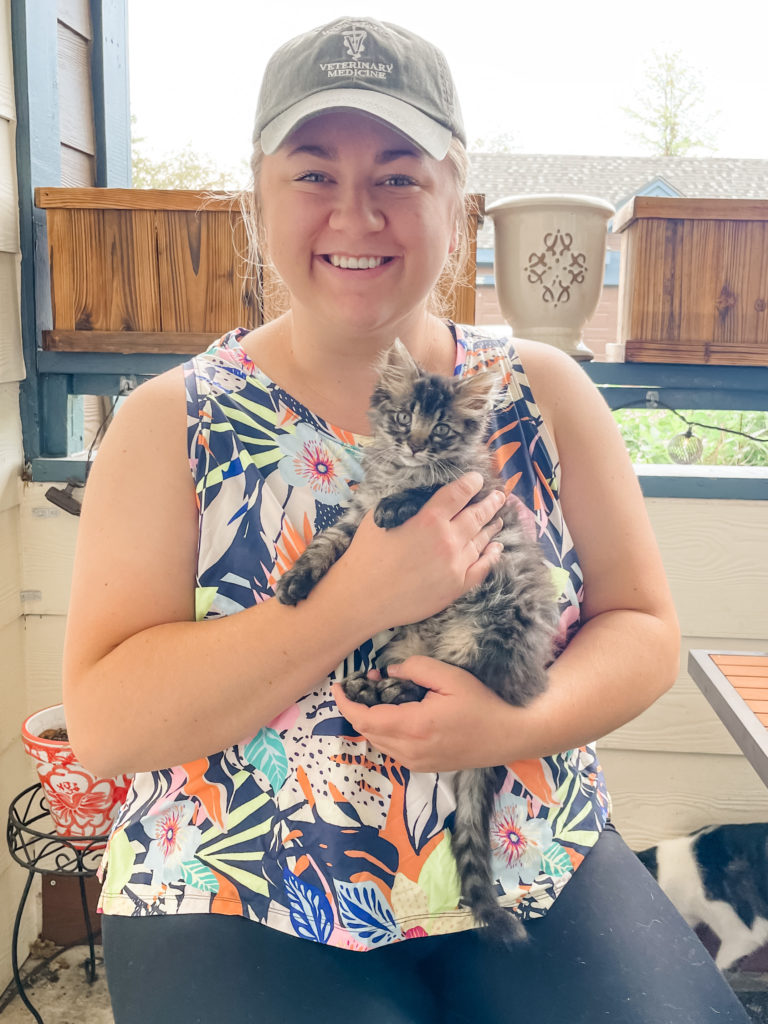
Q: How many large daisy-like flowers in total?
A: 3